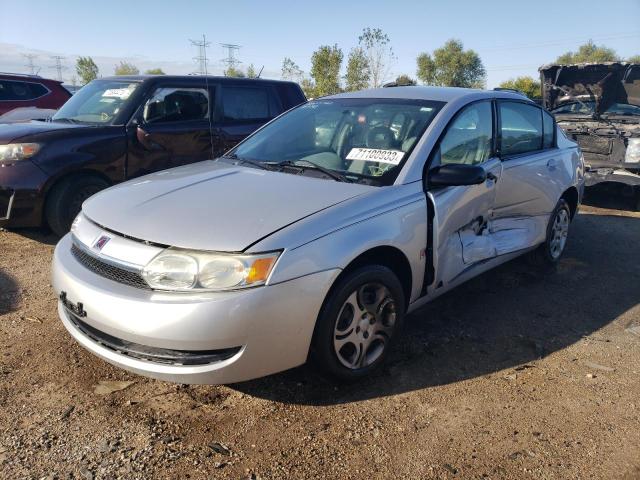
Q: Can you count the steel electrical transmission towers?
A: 4